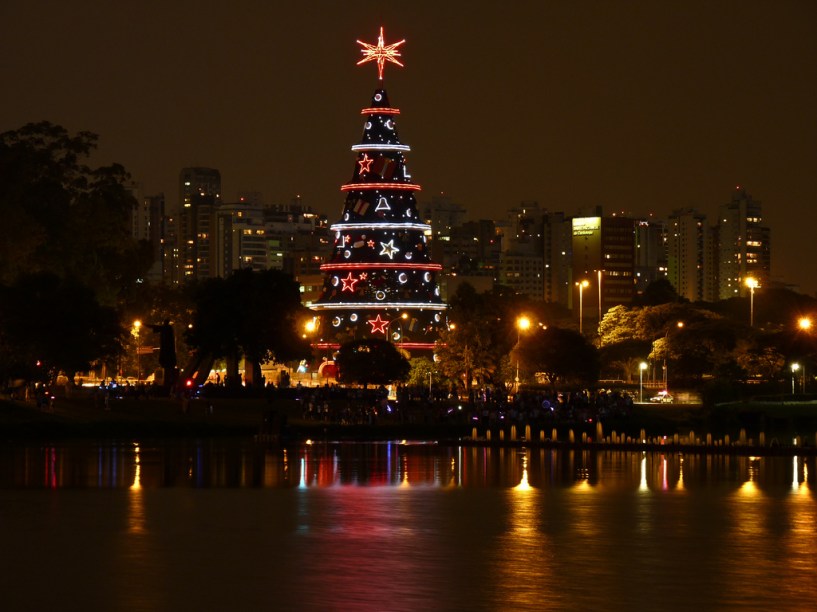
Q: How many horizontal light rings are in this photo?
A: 7